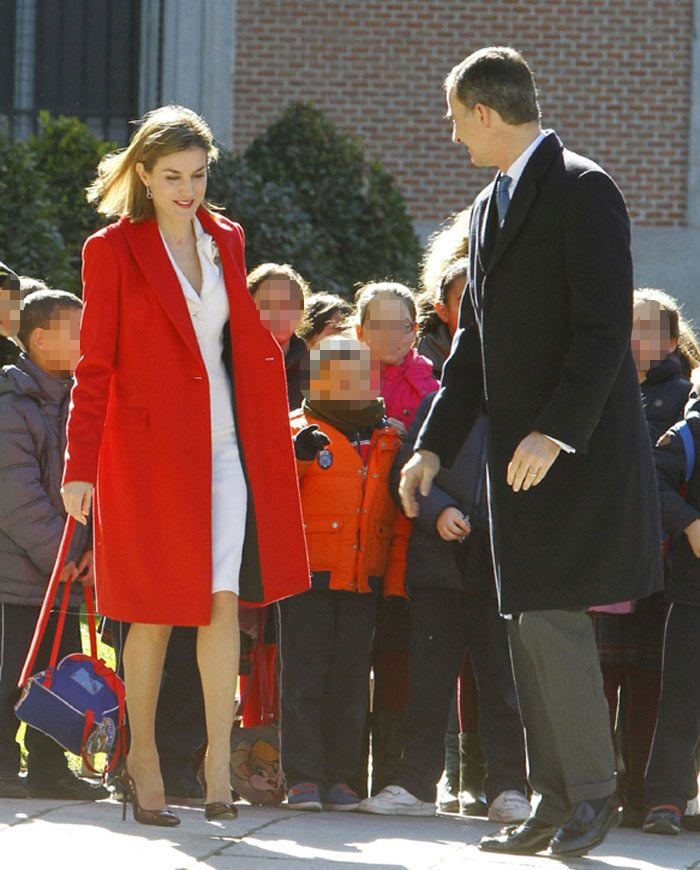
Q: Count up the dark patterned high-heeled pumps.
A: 2